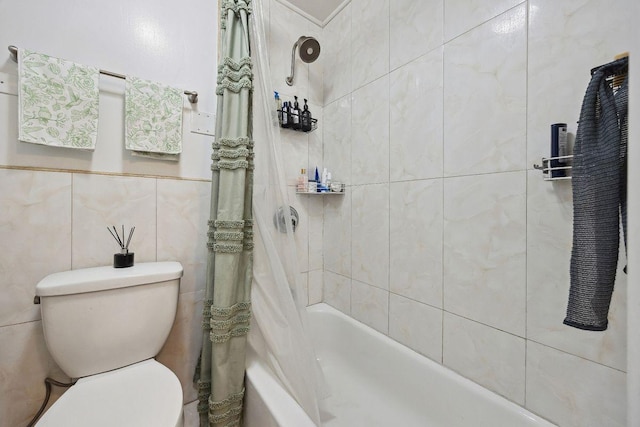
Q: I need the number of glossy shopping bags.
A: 0